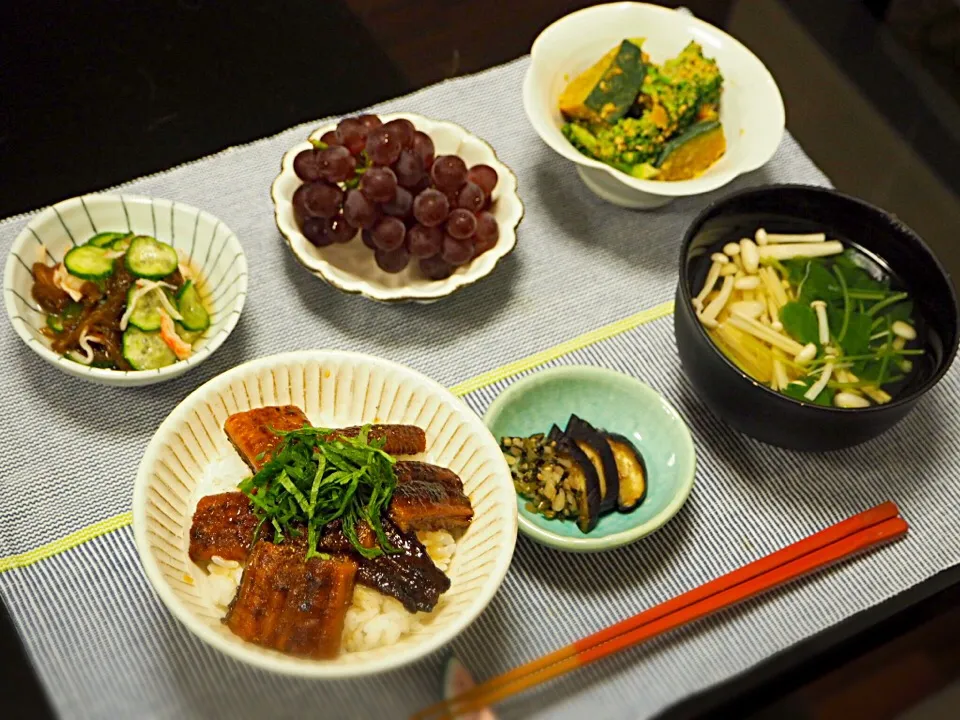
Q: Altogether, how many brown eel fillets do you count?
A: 6